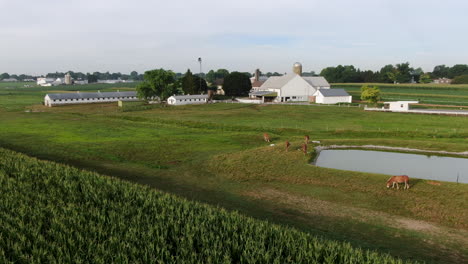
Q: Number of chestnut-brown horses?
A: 5